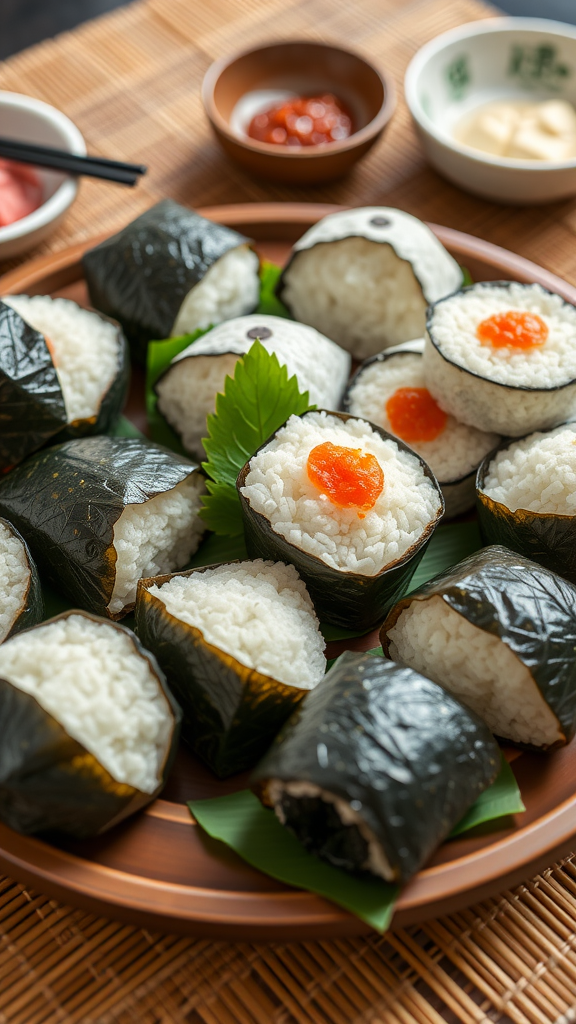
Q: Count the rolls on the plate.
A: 14